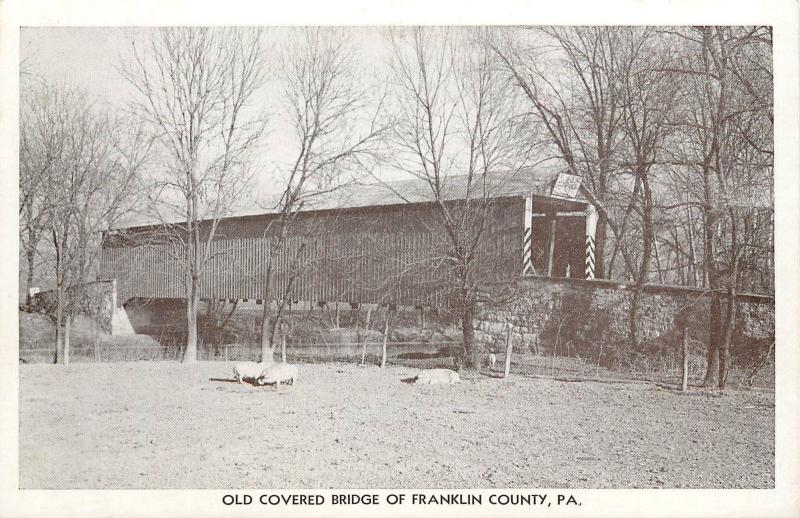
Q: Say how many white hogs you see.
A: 3